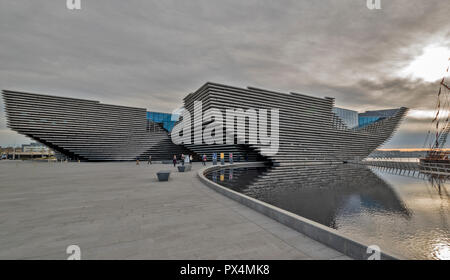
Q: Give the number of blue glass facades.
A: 2